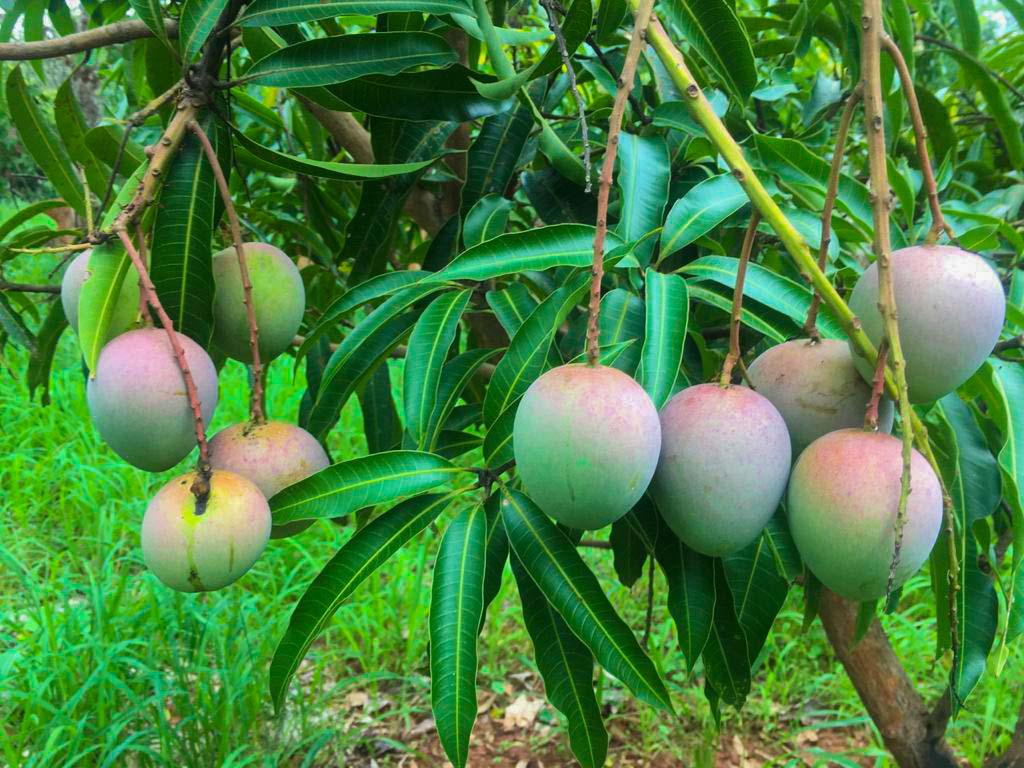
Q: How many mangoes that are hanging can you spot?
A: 10